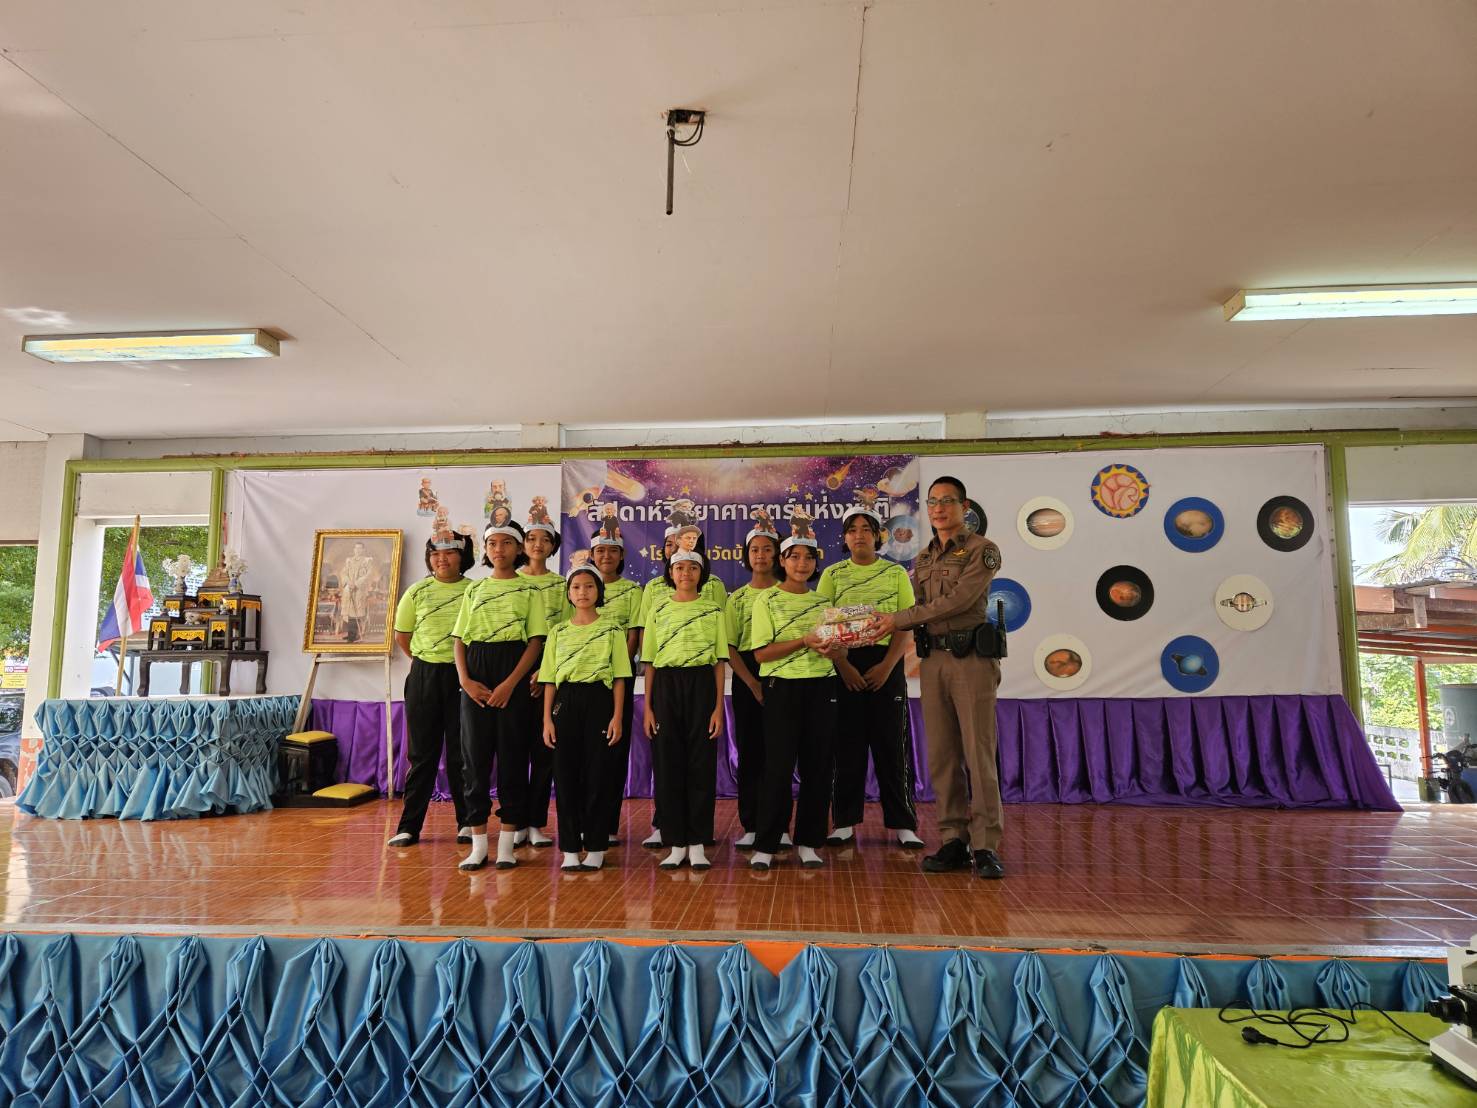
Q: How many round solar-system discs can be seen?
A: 10